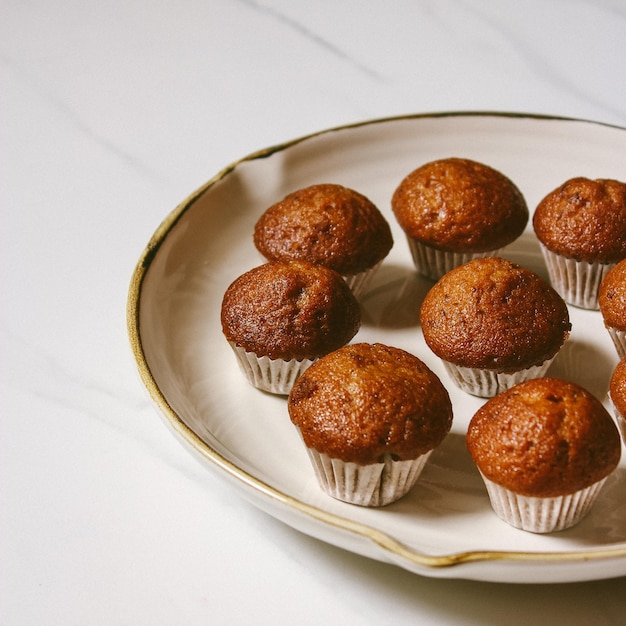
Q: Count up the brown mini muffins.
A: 9